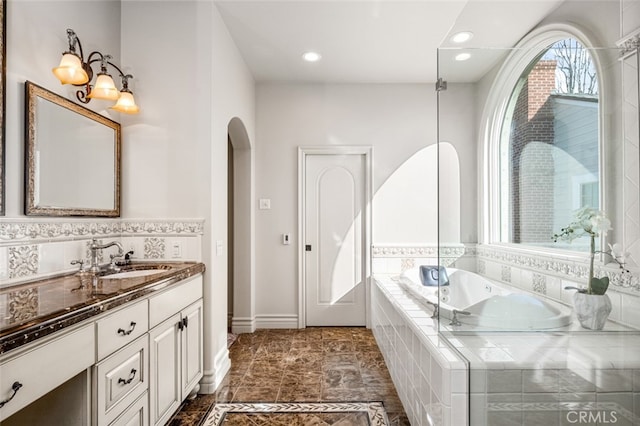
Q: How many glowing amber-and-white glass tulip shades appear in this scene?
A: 3